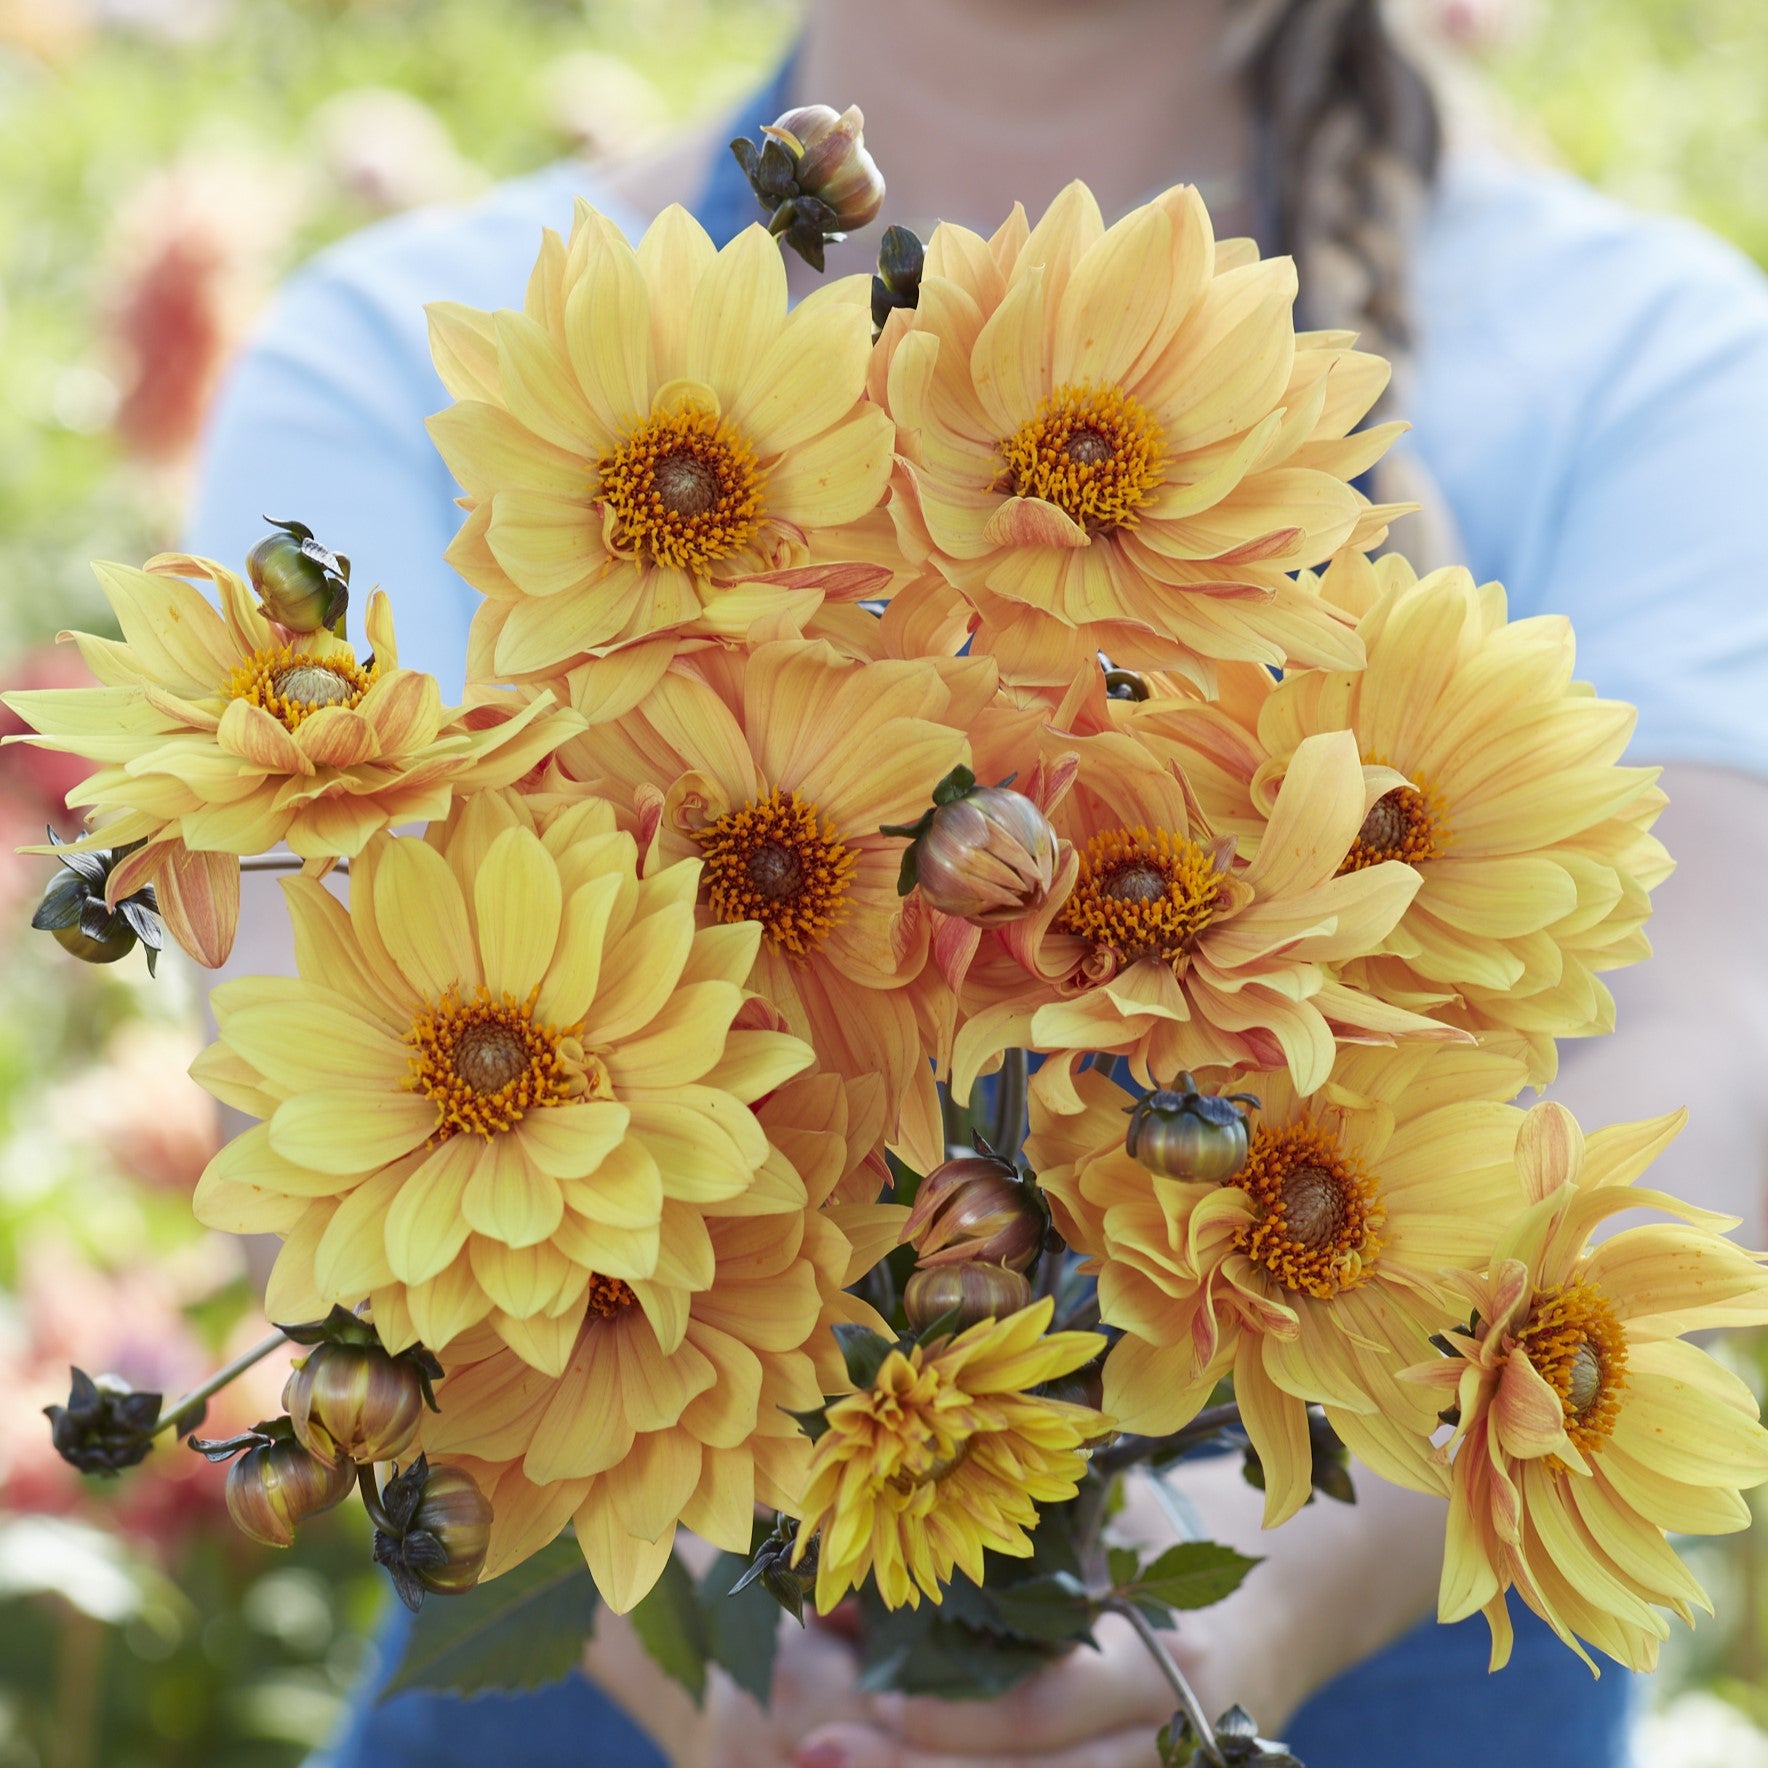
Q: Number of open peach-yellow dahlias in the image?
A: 11